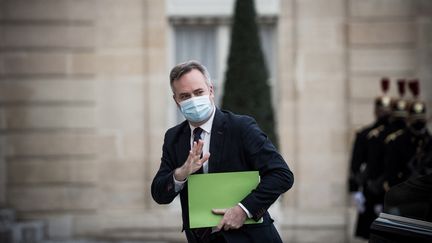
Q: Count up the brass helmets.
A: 3